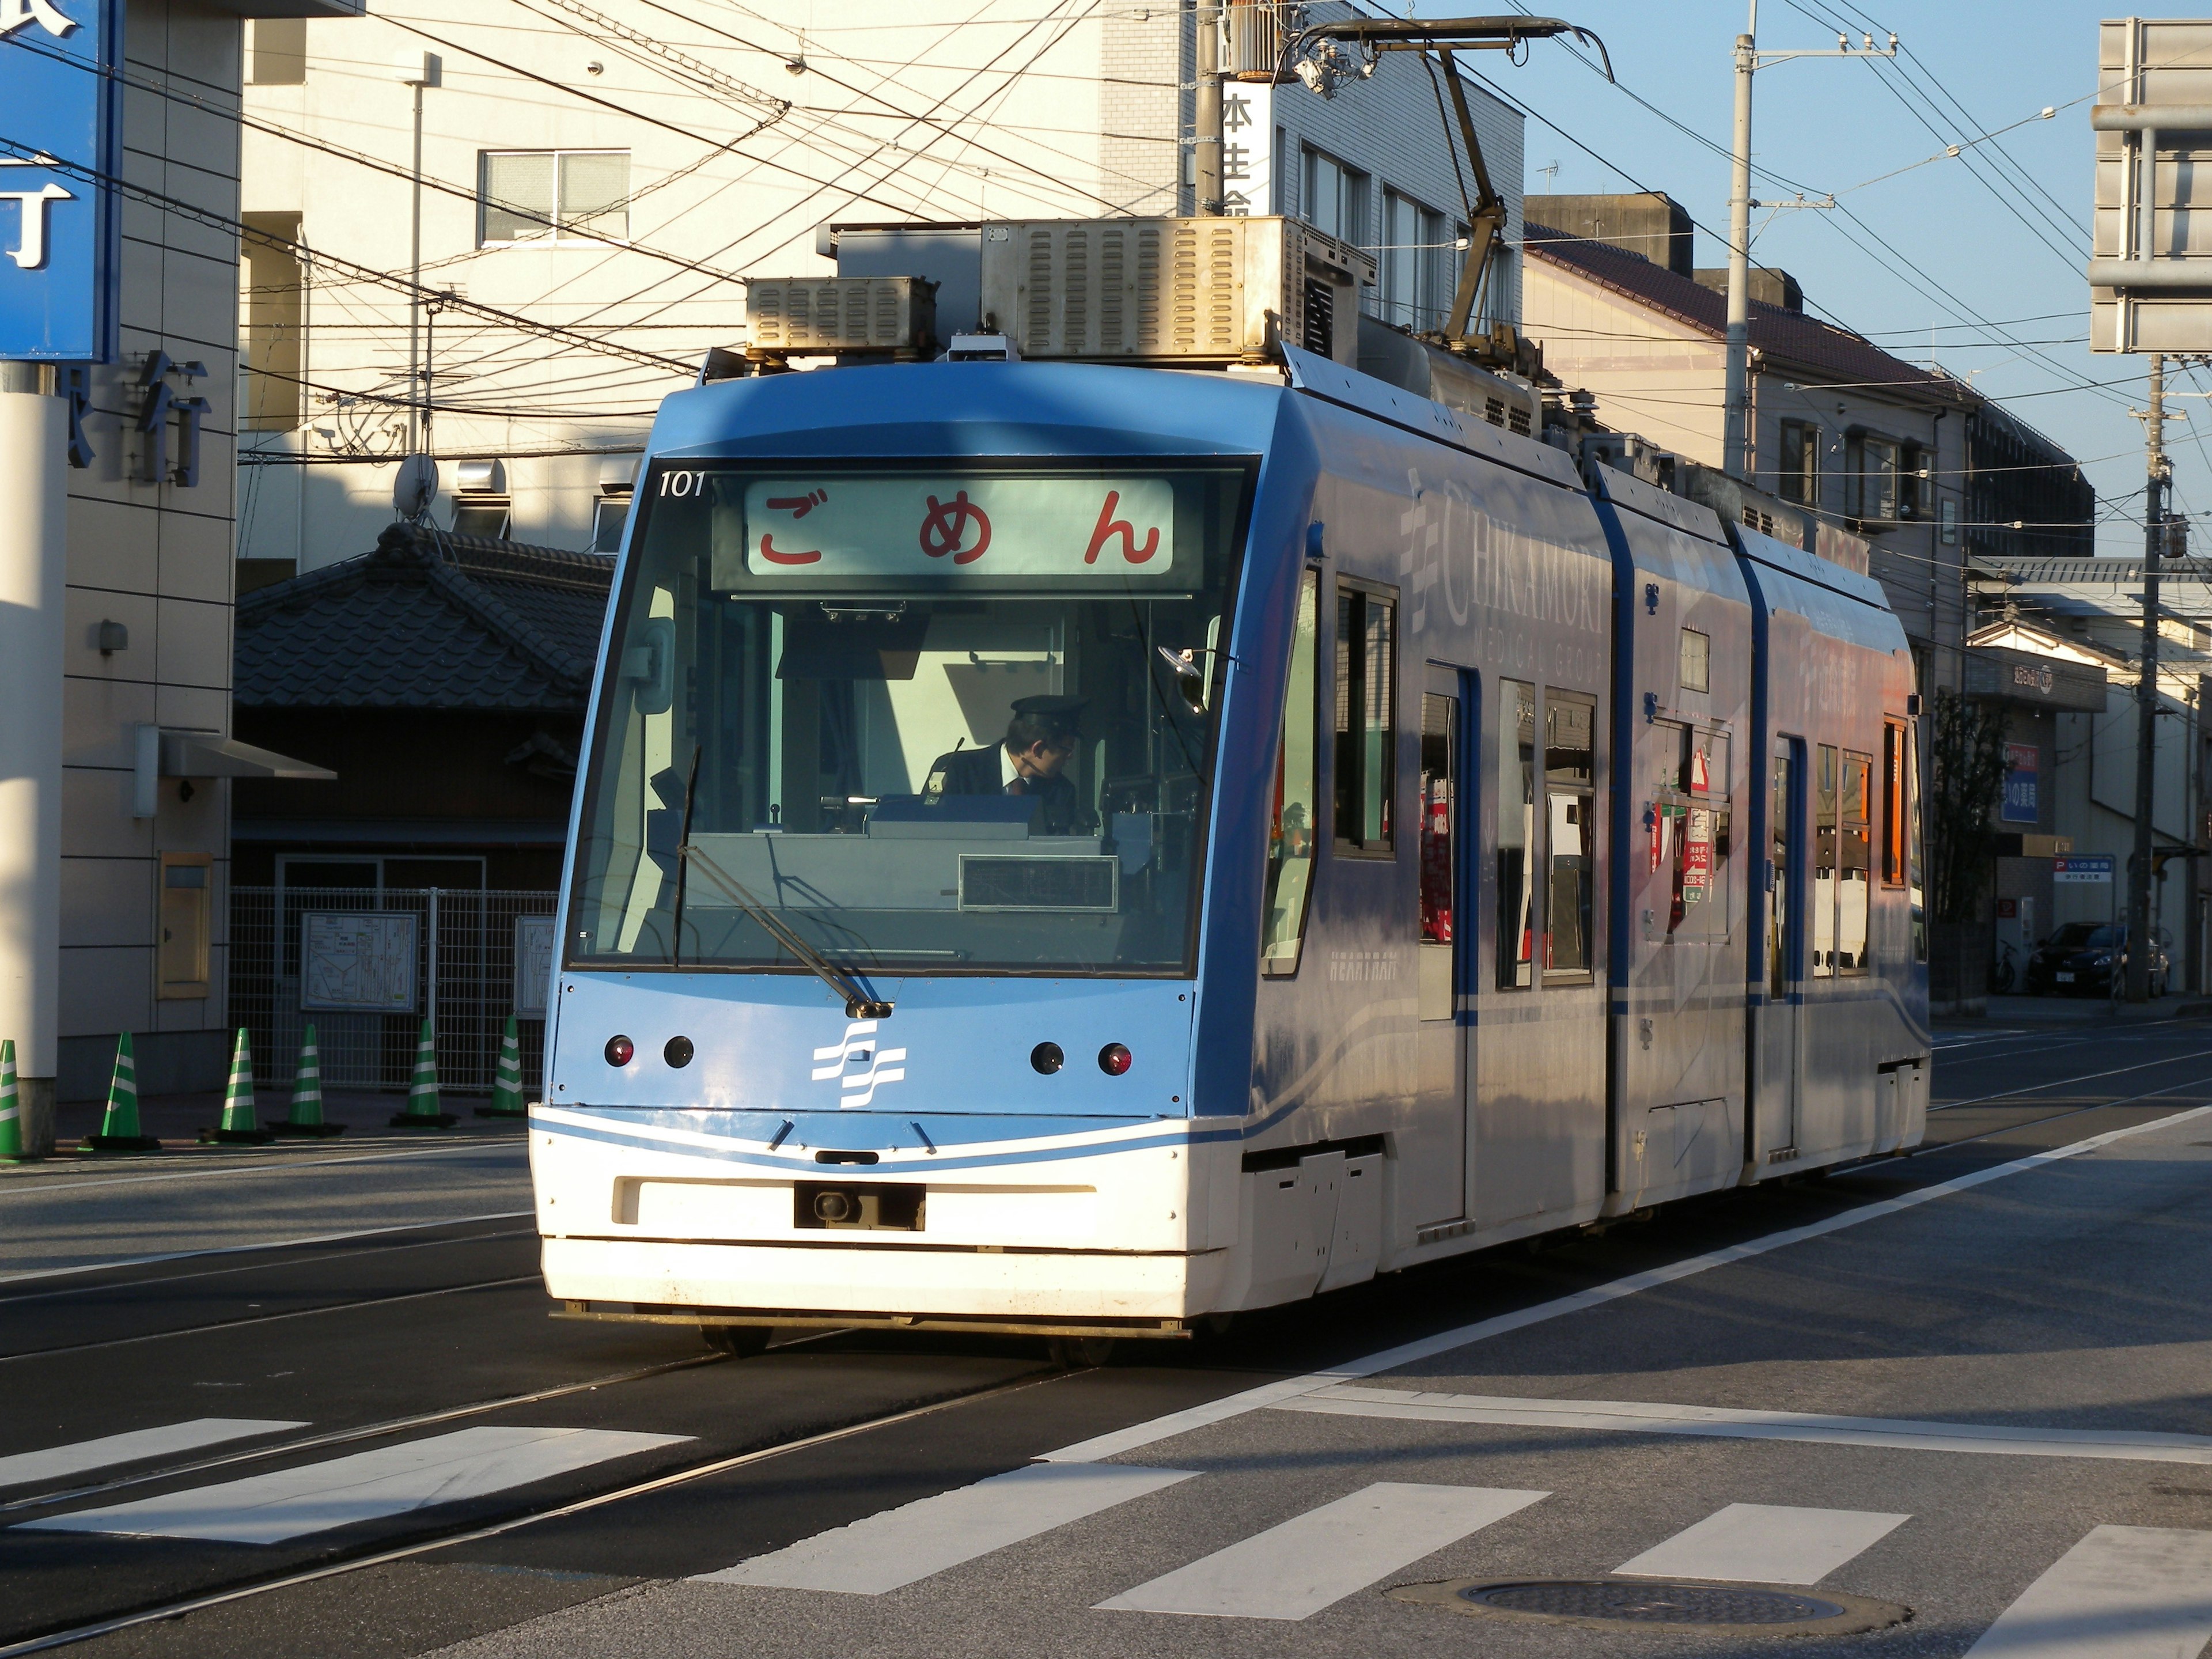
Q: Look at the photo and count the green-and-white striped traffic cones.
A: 6